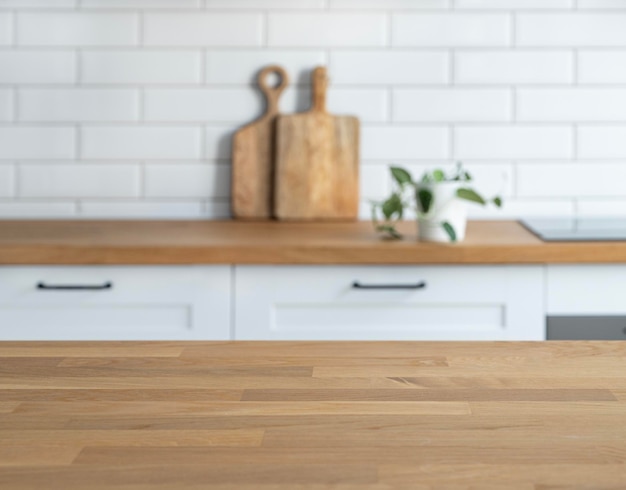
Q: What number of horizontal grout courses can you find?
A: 6